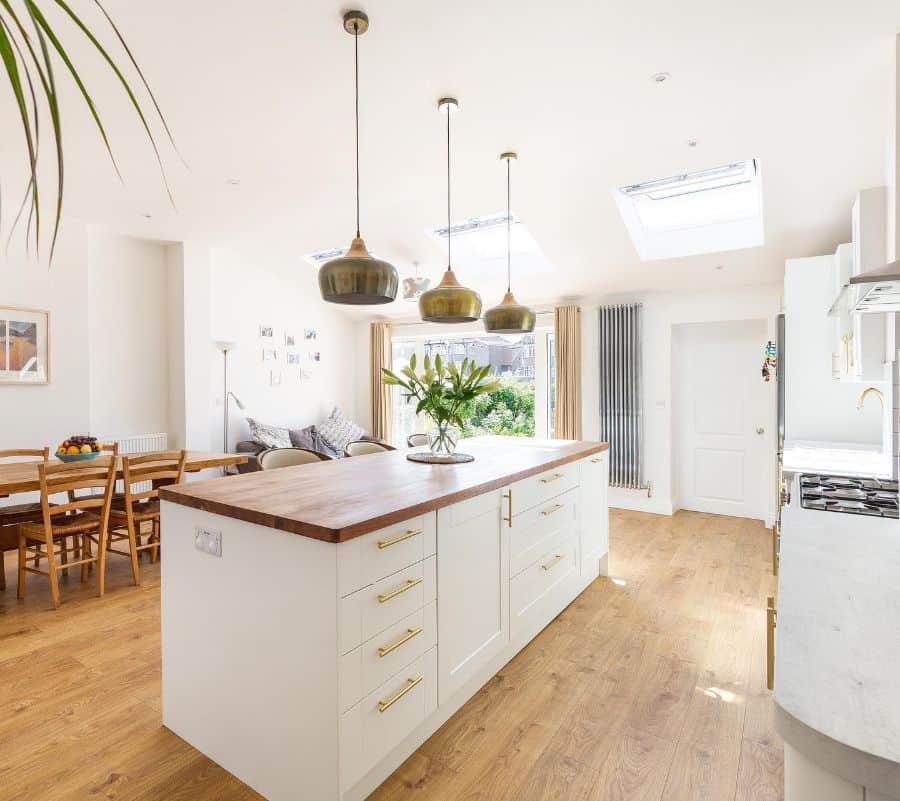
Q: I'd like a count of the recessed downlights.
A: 5